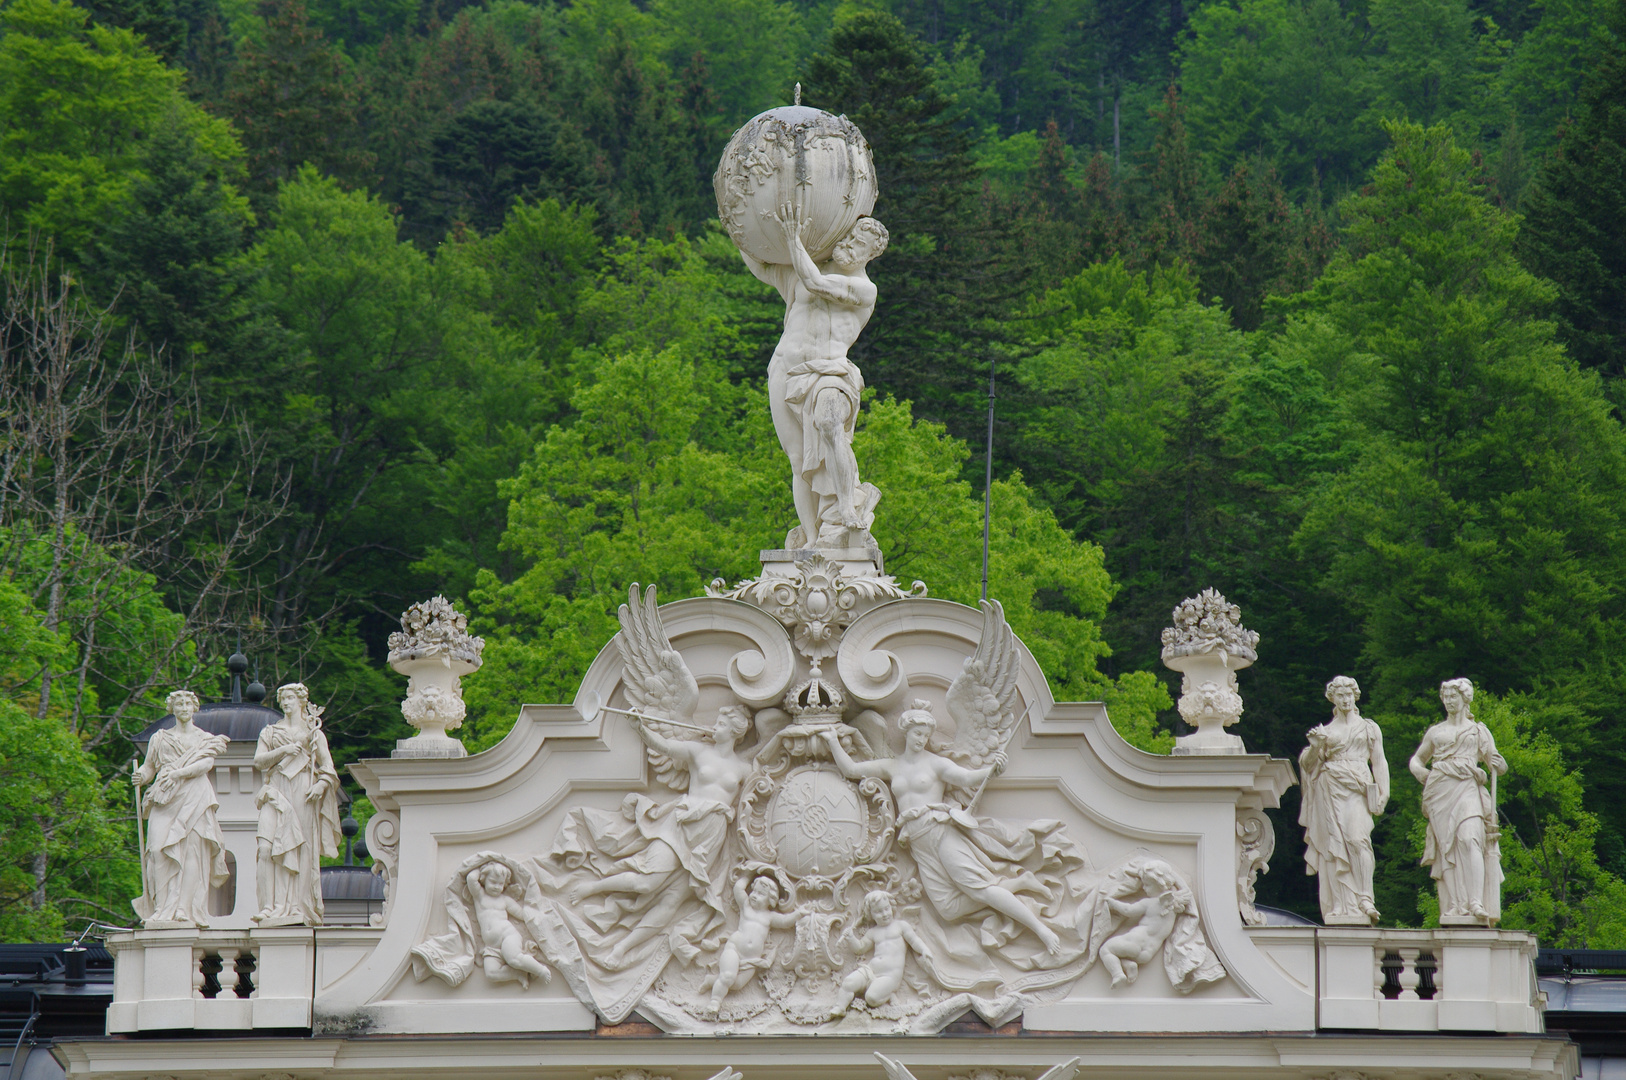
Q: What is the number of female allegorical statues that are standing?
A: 4